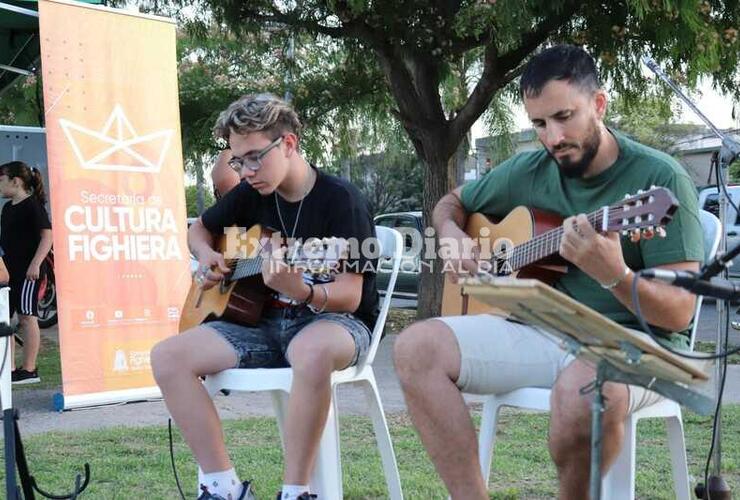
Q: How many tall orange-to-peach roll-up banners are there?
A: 1